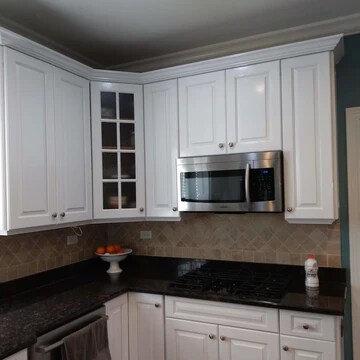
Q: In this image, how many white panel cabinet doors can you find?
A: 11